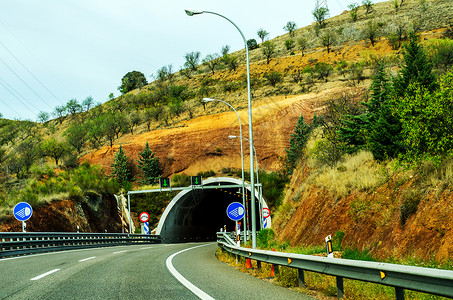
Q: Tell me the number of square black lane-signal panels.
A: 2